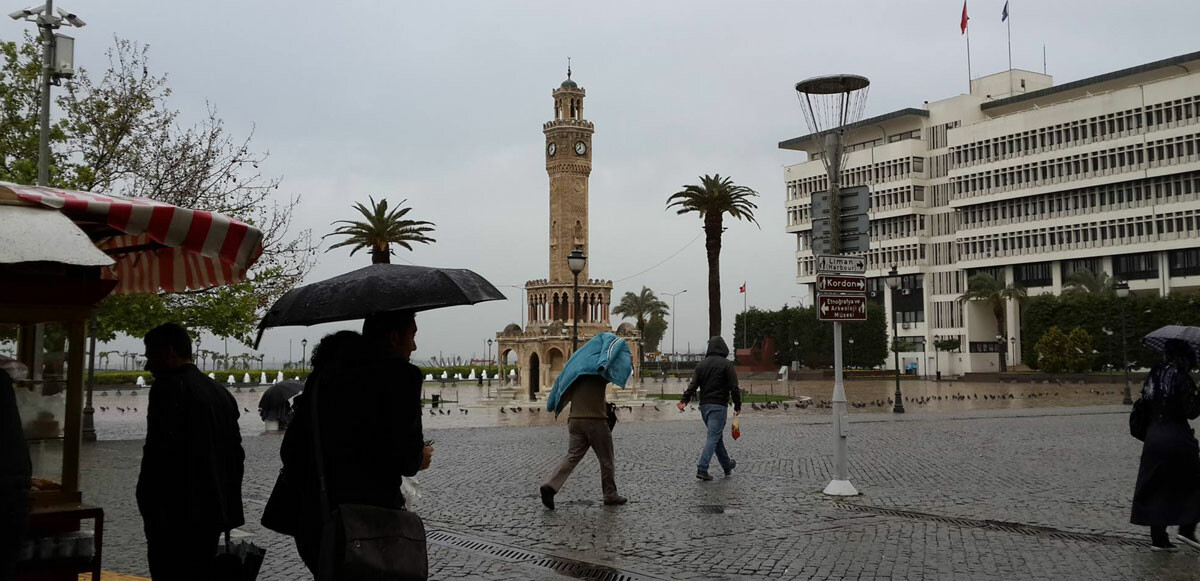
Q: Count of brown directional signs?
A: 2